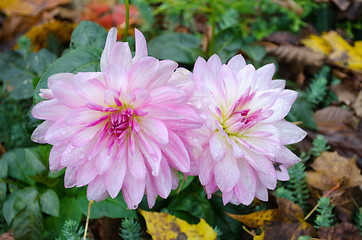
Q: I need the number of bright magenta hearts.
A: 2